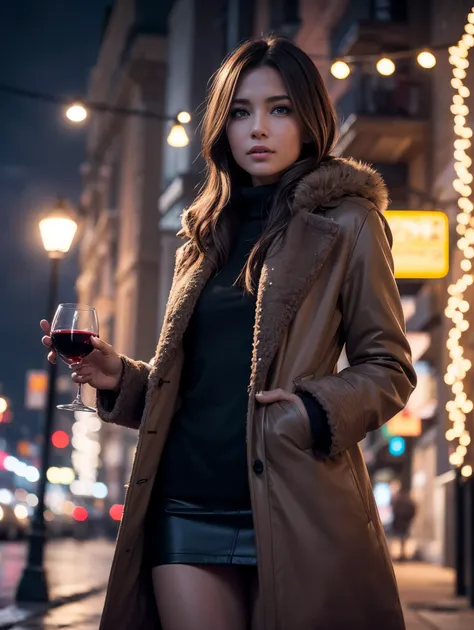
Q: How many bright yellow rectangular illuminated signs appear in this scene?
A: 1